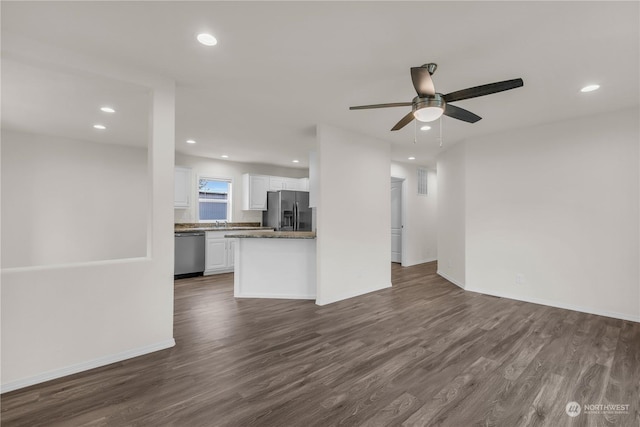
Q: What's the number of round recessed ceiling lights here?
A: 9